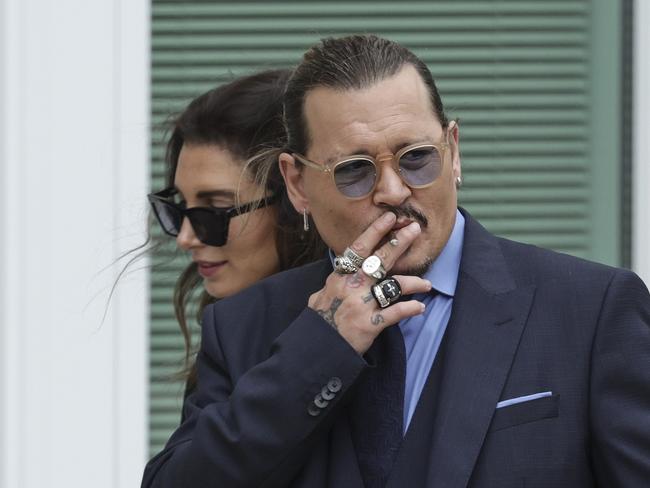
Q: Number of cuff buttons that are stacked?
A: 4